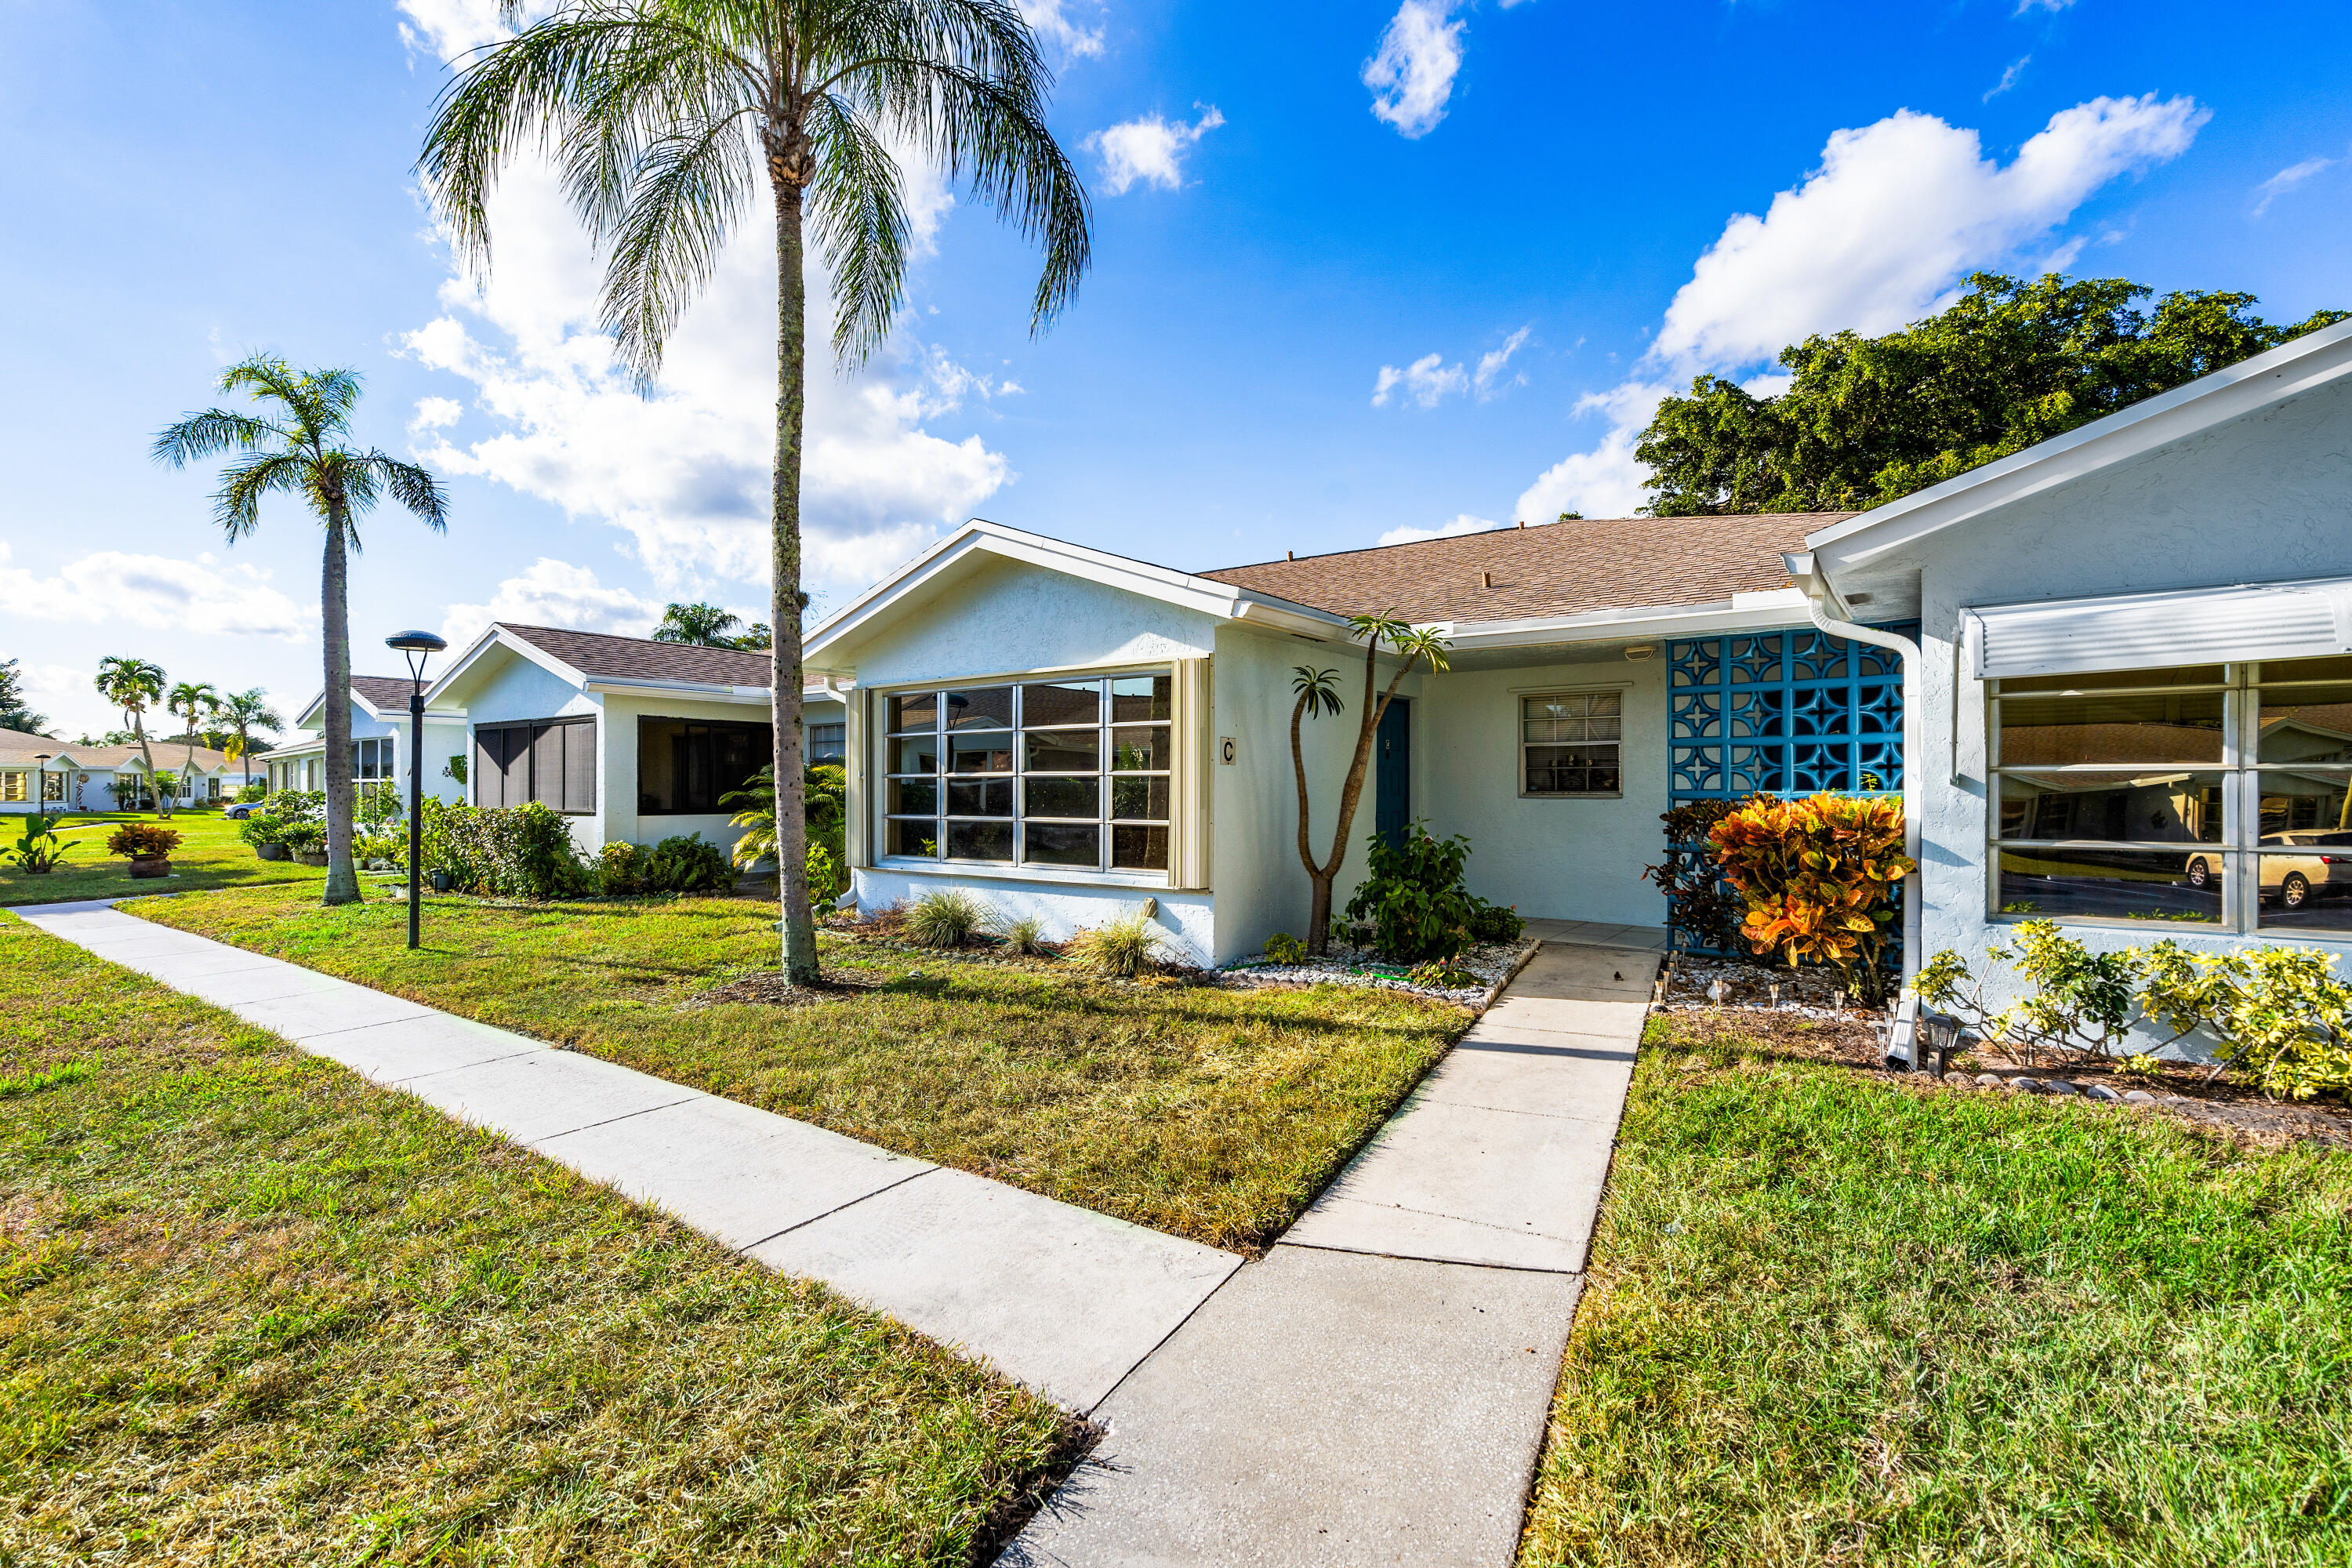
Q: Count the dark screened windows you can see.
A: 2